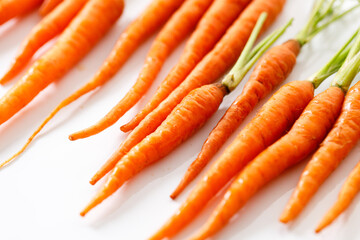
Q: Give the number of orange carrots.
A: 14